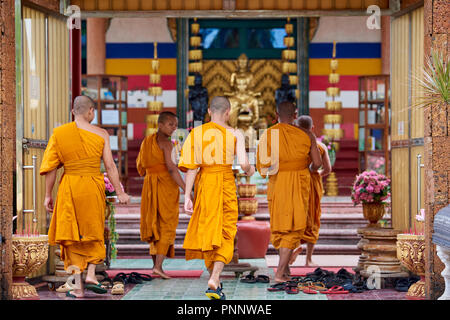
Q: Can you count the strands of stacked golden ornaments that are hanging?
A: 4